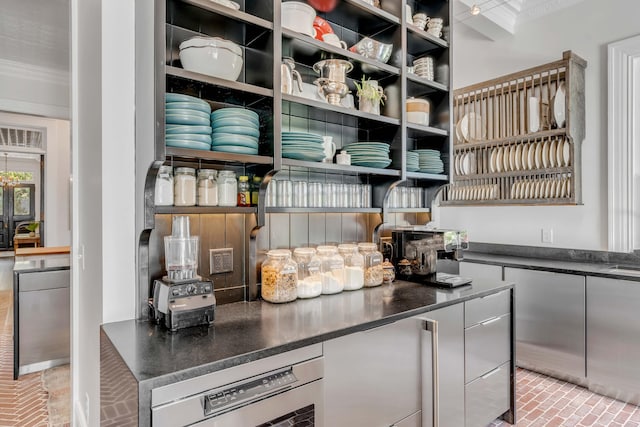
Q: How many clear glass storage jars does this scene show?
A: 9